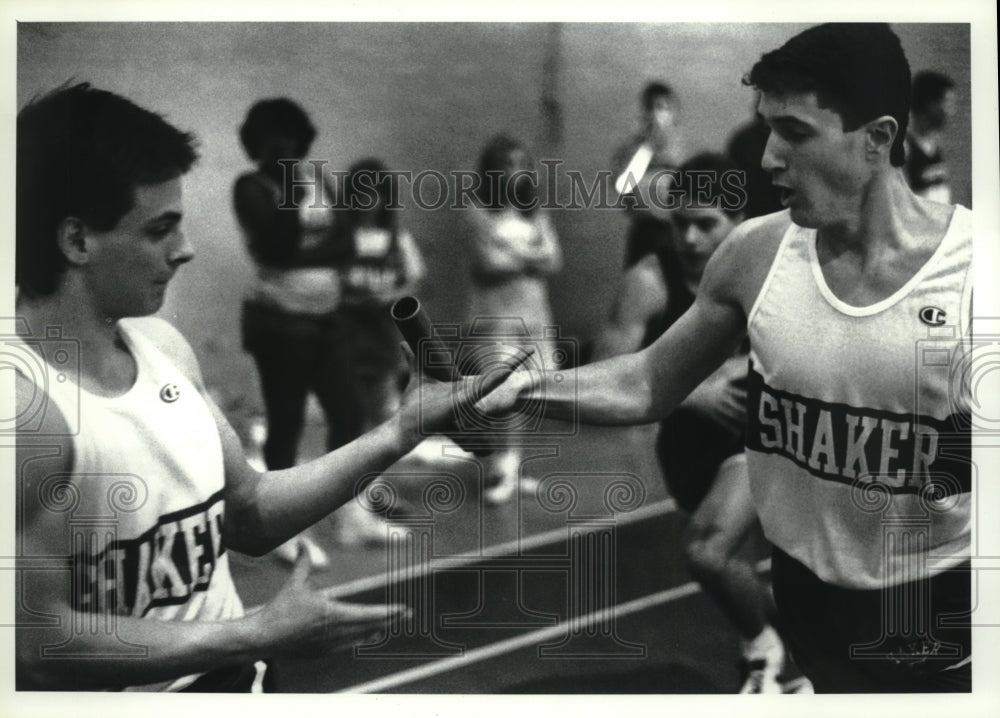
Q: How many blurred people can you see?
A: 7